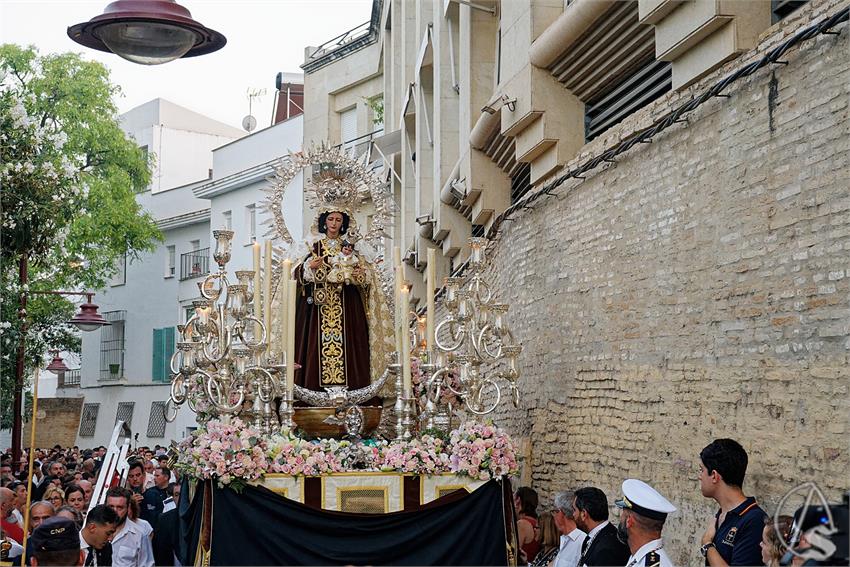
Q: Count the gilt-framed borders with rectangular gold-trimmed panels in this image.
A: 3